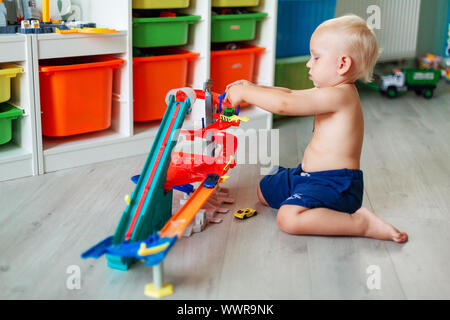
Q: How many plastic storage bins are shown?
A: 9